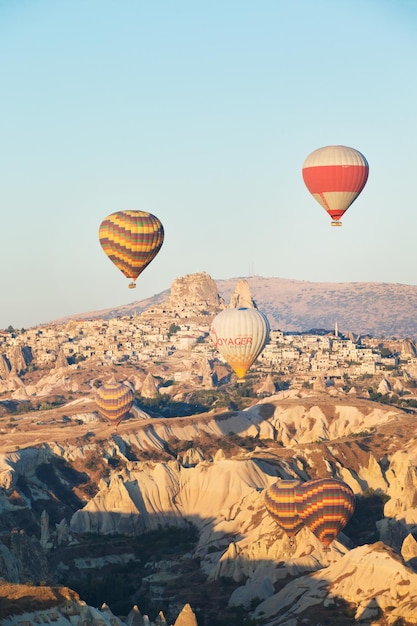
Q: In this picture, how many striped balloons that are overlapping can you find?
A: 2